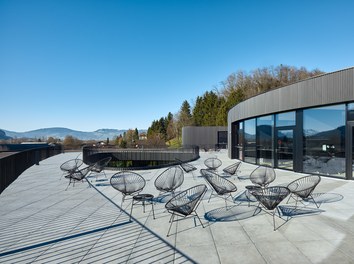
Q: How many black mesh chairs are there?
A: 13